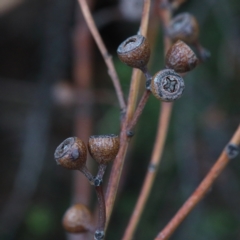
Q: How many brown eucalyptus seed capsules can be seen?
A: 7